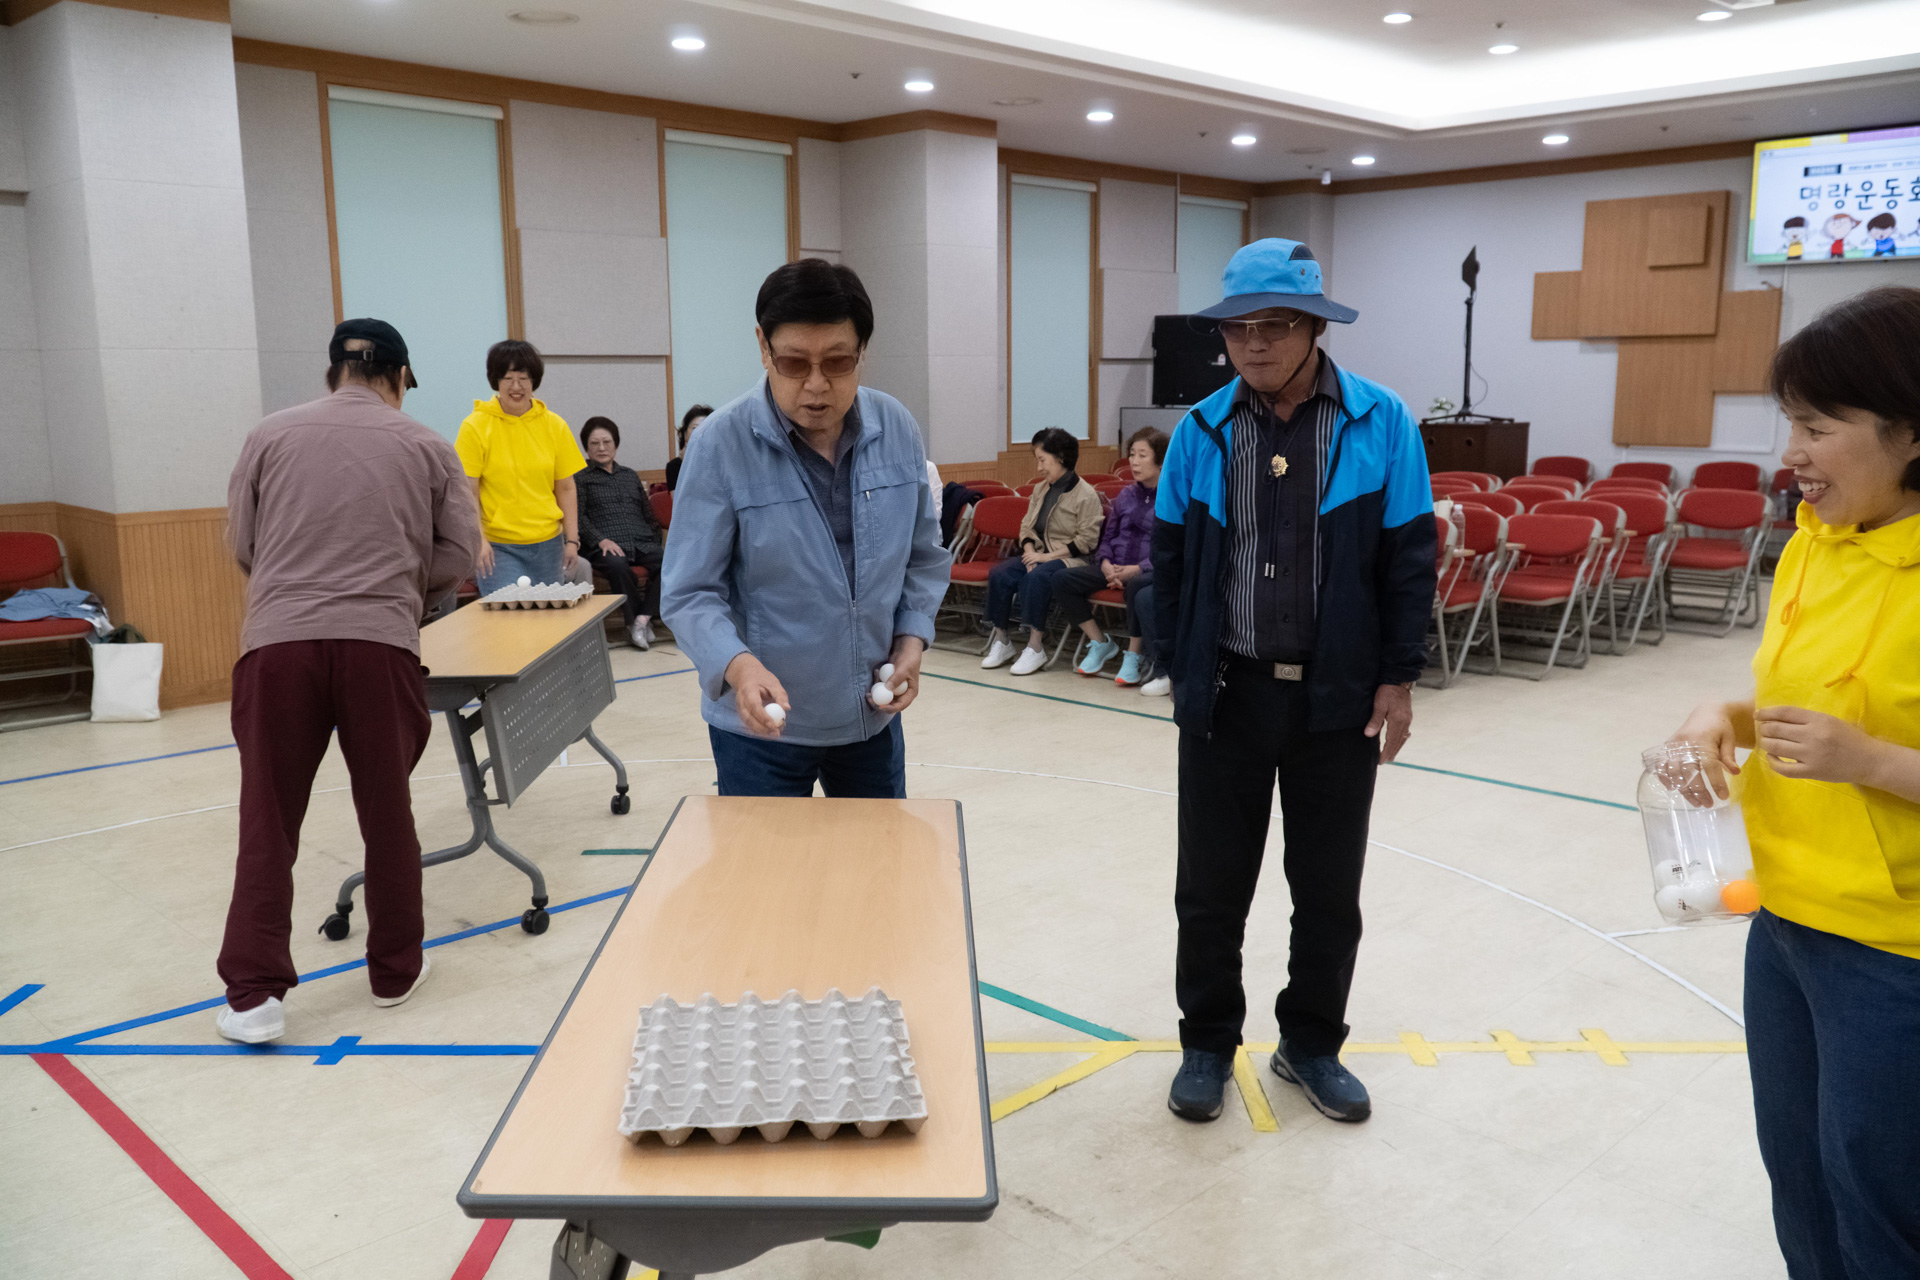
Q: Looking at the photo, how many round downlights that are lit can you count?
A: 9